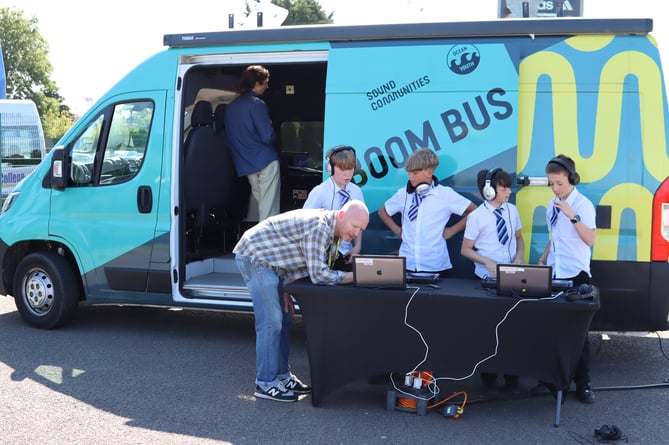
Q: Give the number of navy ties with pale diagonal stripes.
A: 4